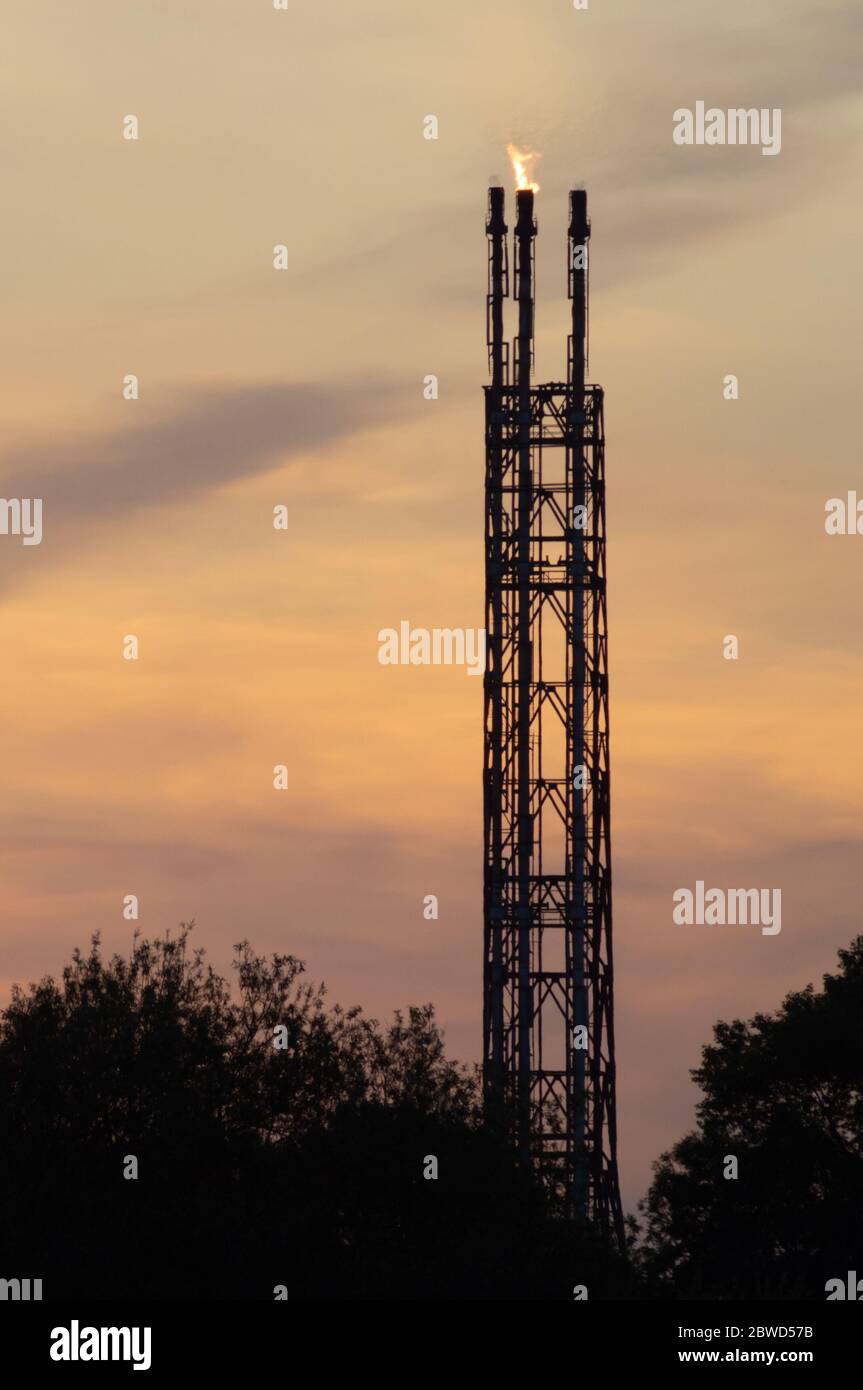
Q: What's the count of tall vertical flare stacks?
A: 3